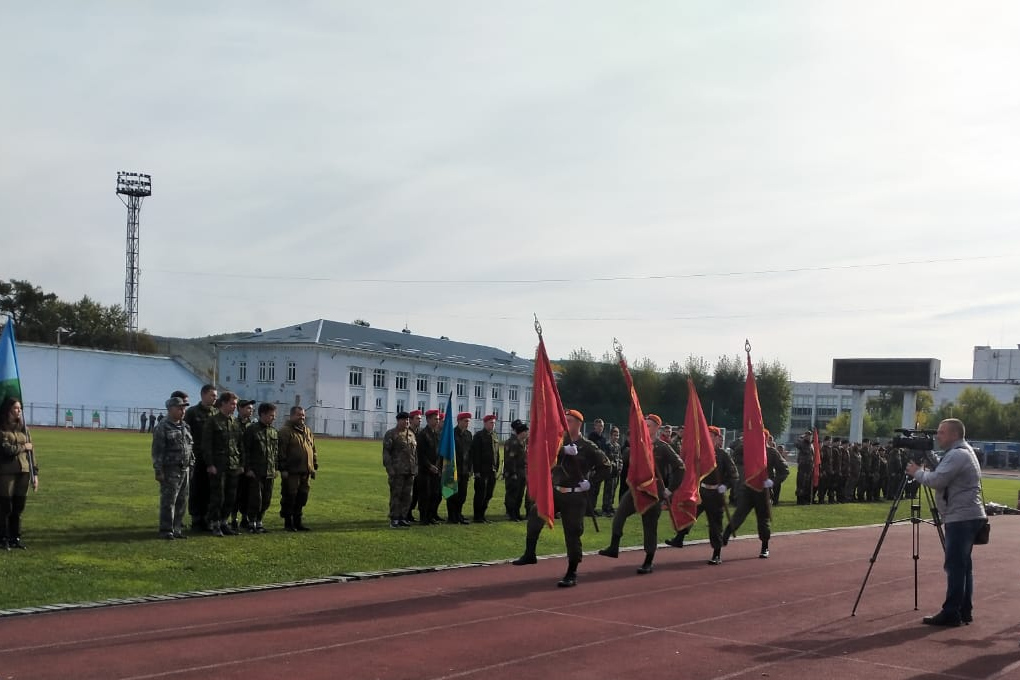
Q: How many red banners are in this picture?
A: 5